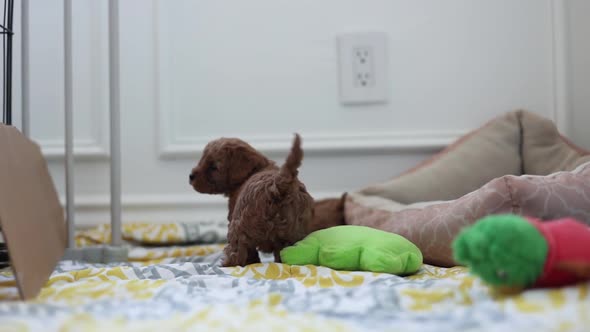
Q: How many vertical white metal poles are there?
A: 3